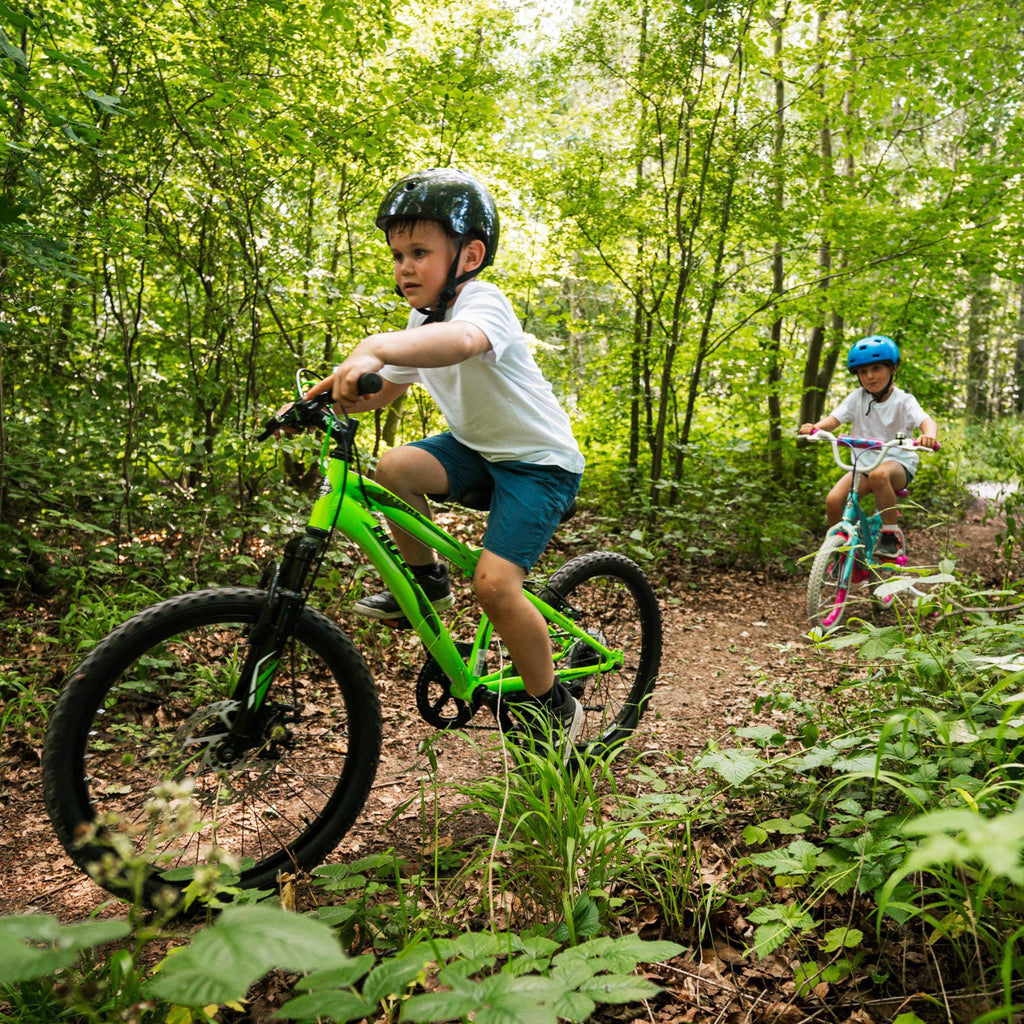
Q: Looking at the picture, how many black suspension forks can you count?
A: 1